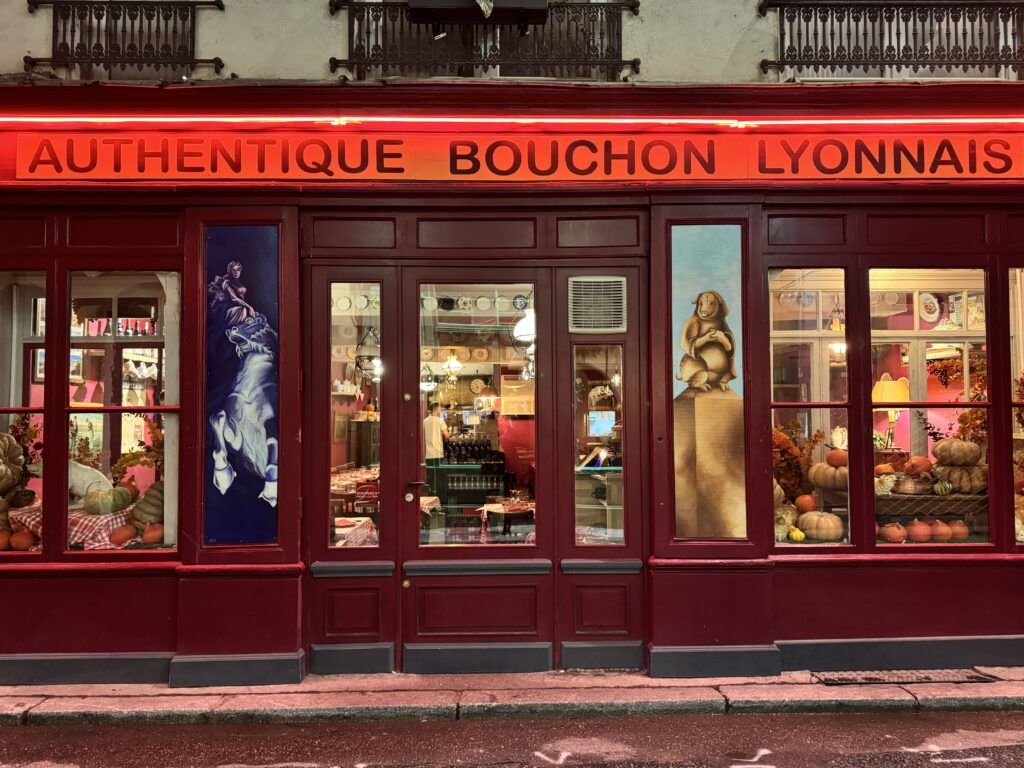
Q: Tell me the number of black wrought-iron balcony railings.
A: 3